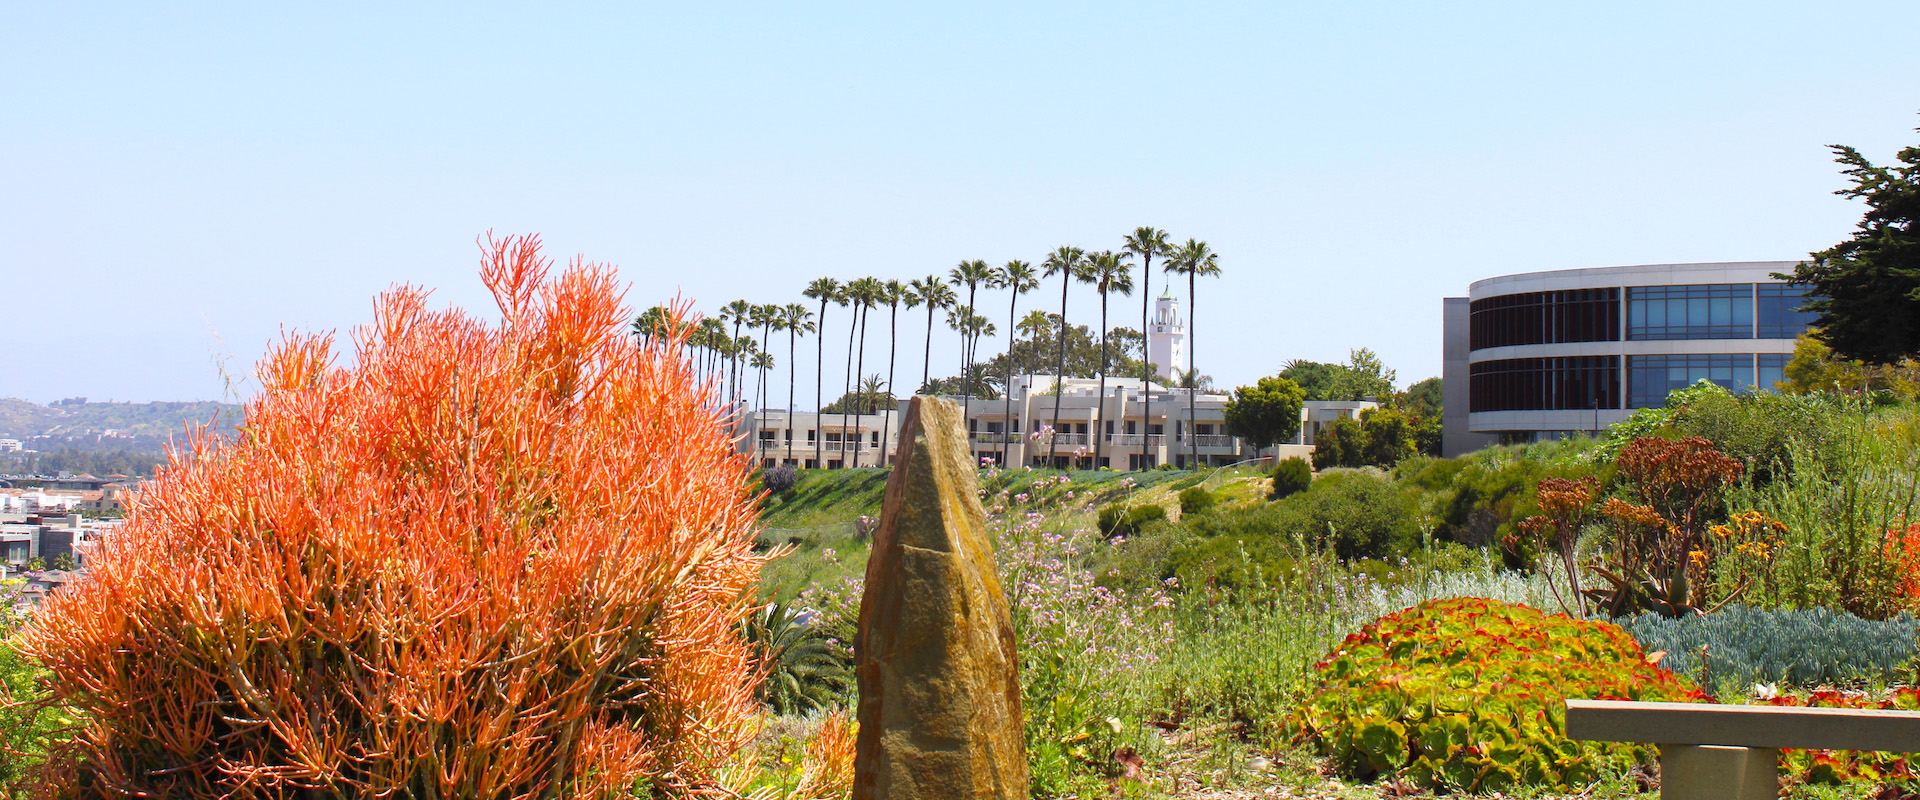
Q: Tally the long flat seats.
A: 1